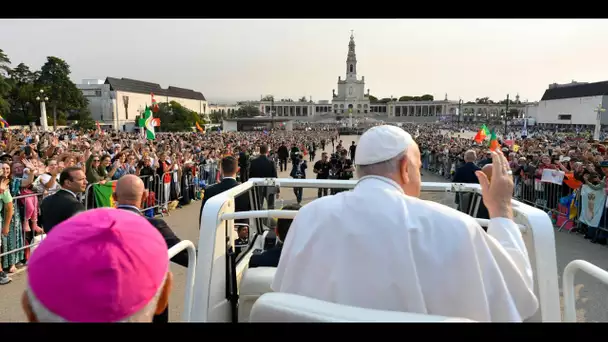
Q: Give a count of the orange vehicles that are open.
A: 0